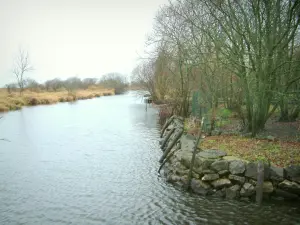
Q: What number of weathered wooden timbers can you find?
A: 6